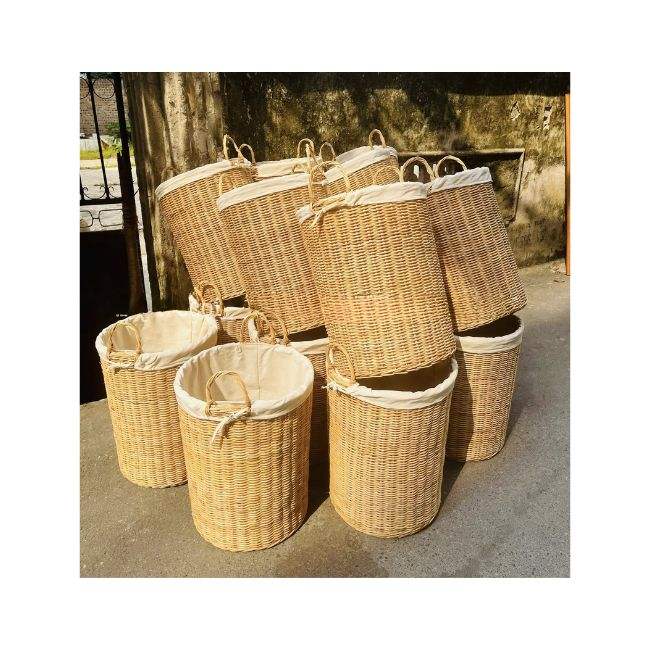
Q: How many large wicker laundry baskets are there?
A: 12